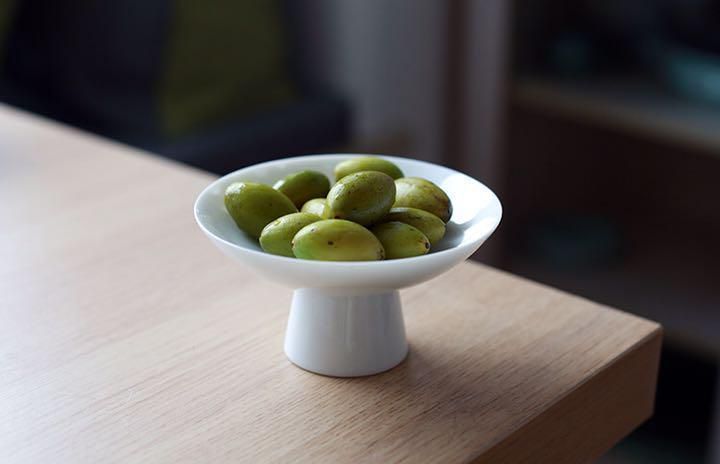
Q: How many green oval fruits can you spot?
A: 10